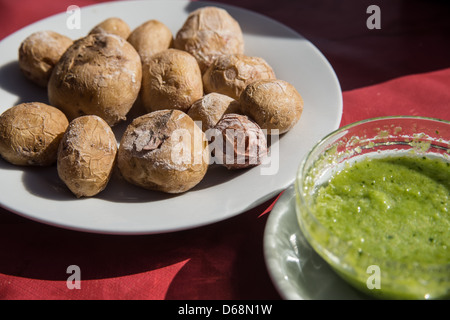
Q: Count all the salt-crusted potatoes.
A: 13